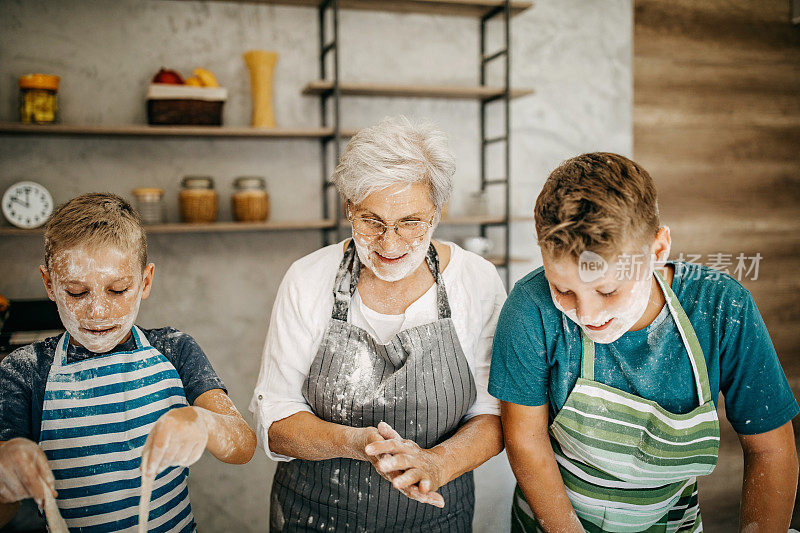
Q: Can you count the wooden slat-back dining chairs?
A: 0